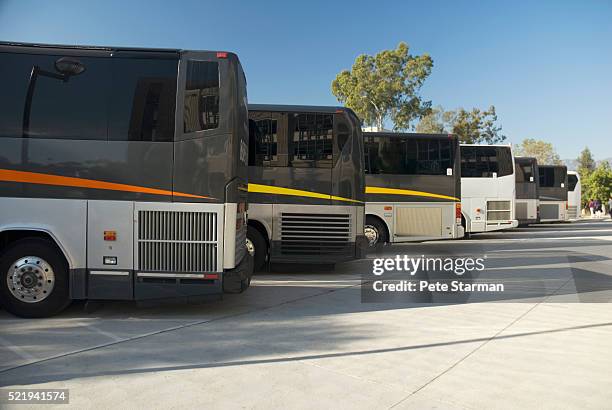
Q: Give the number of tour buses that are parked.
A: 7